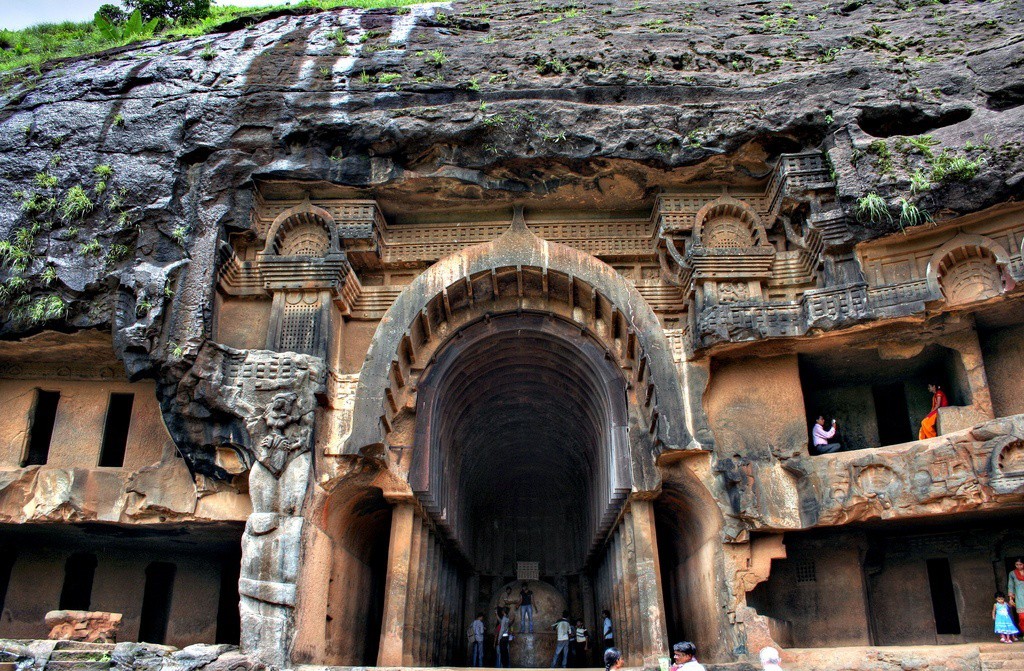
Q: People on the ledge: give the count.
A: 2